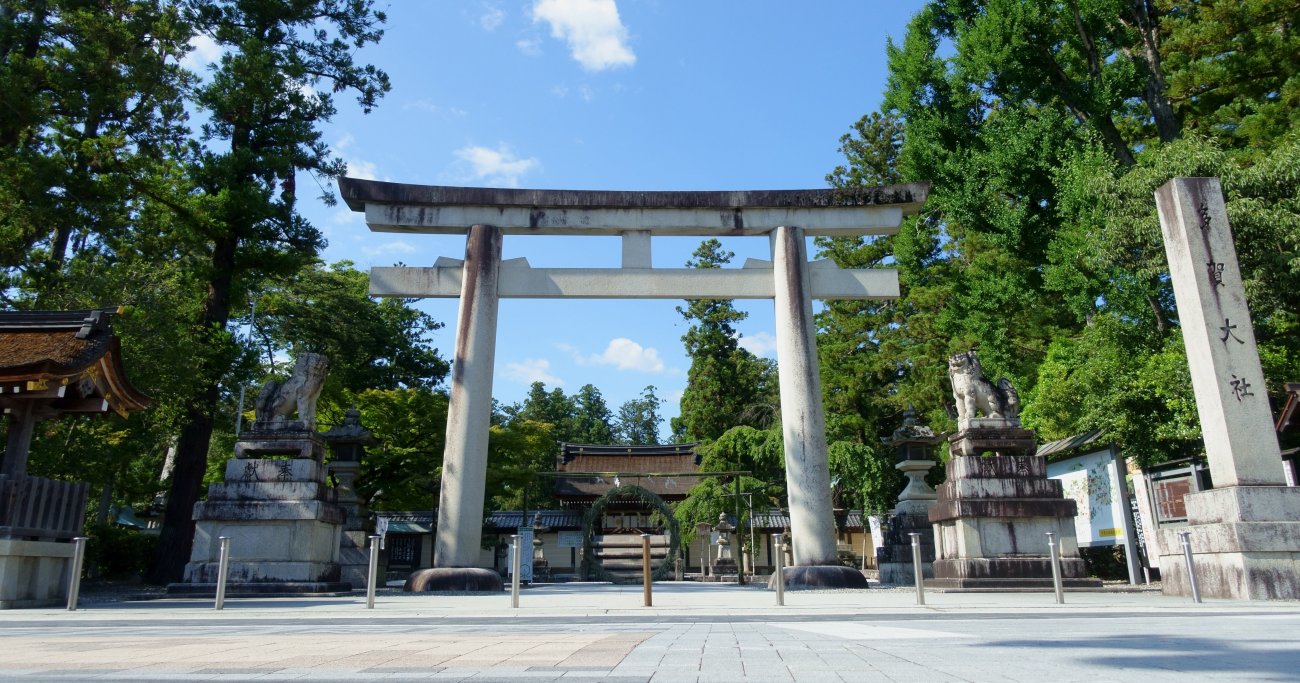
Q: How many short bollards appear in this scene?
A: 9